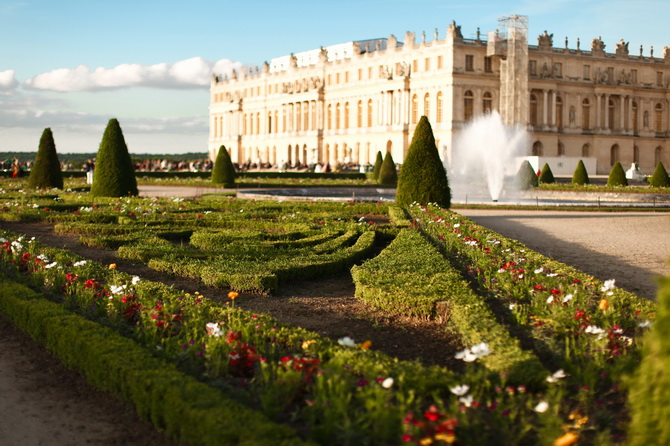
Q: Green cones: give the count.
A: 11